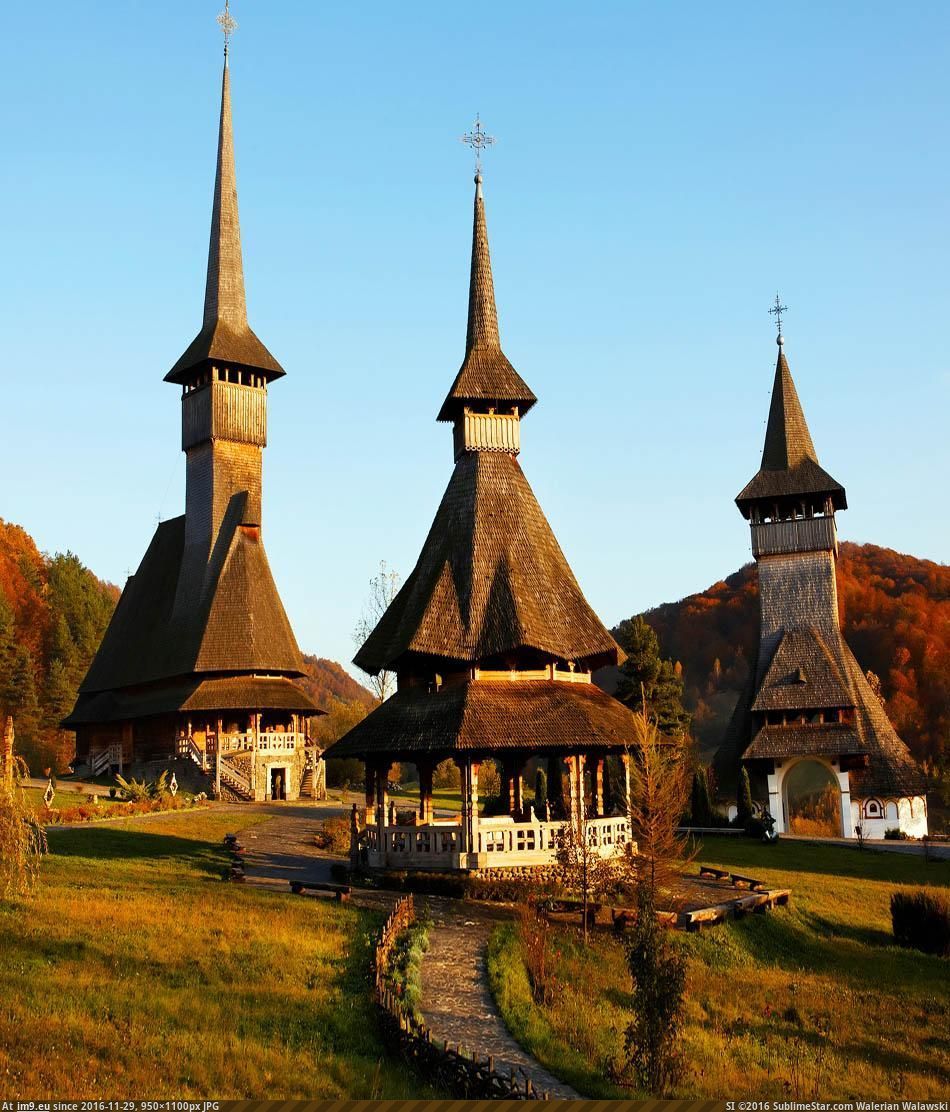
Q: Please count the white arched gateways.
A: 1